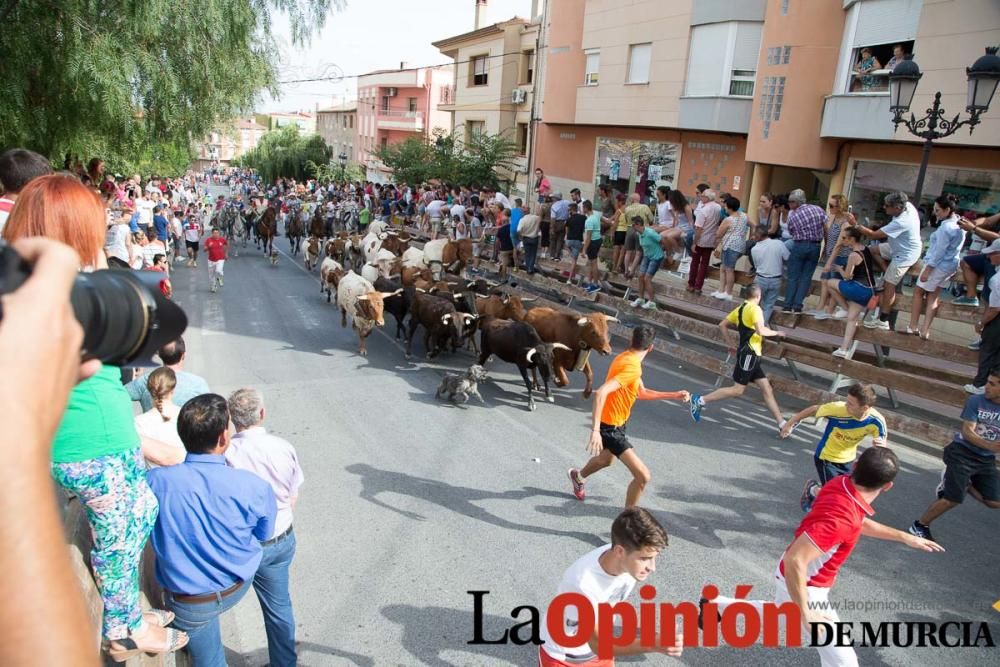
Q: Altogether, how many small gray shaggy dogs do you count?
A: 1